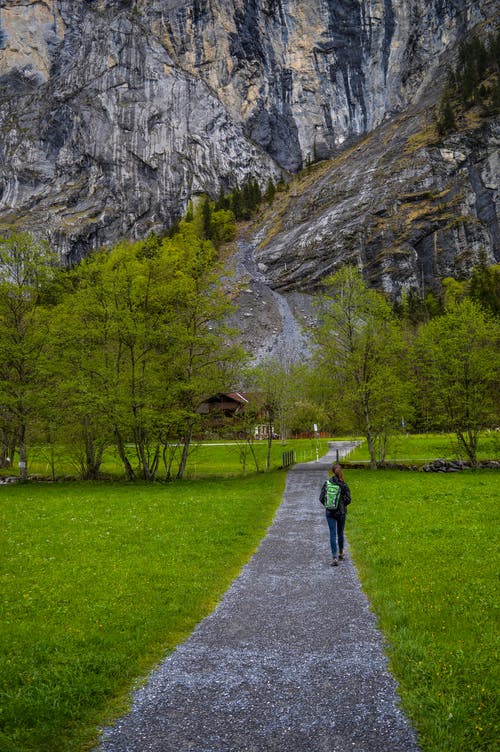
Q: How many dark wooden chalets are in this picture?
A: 1